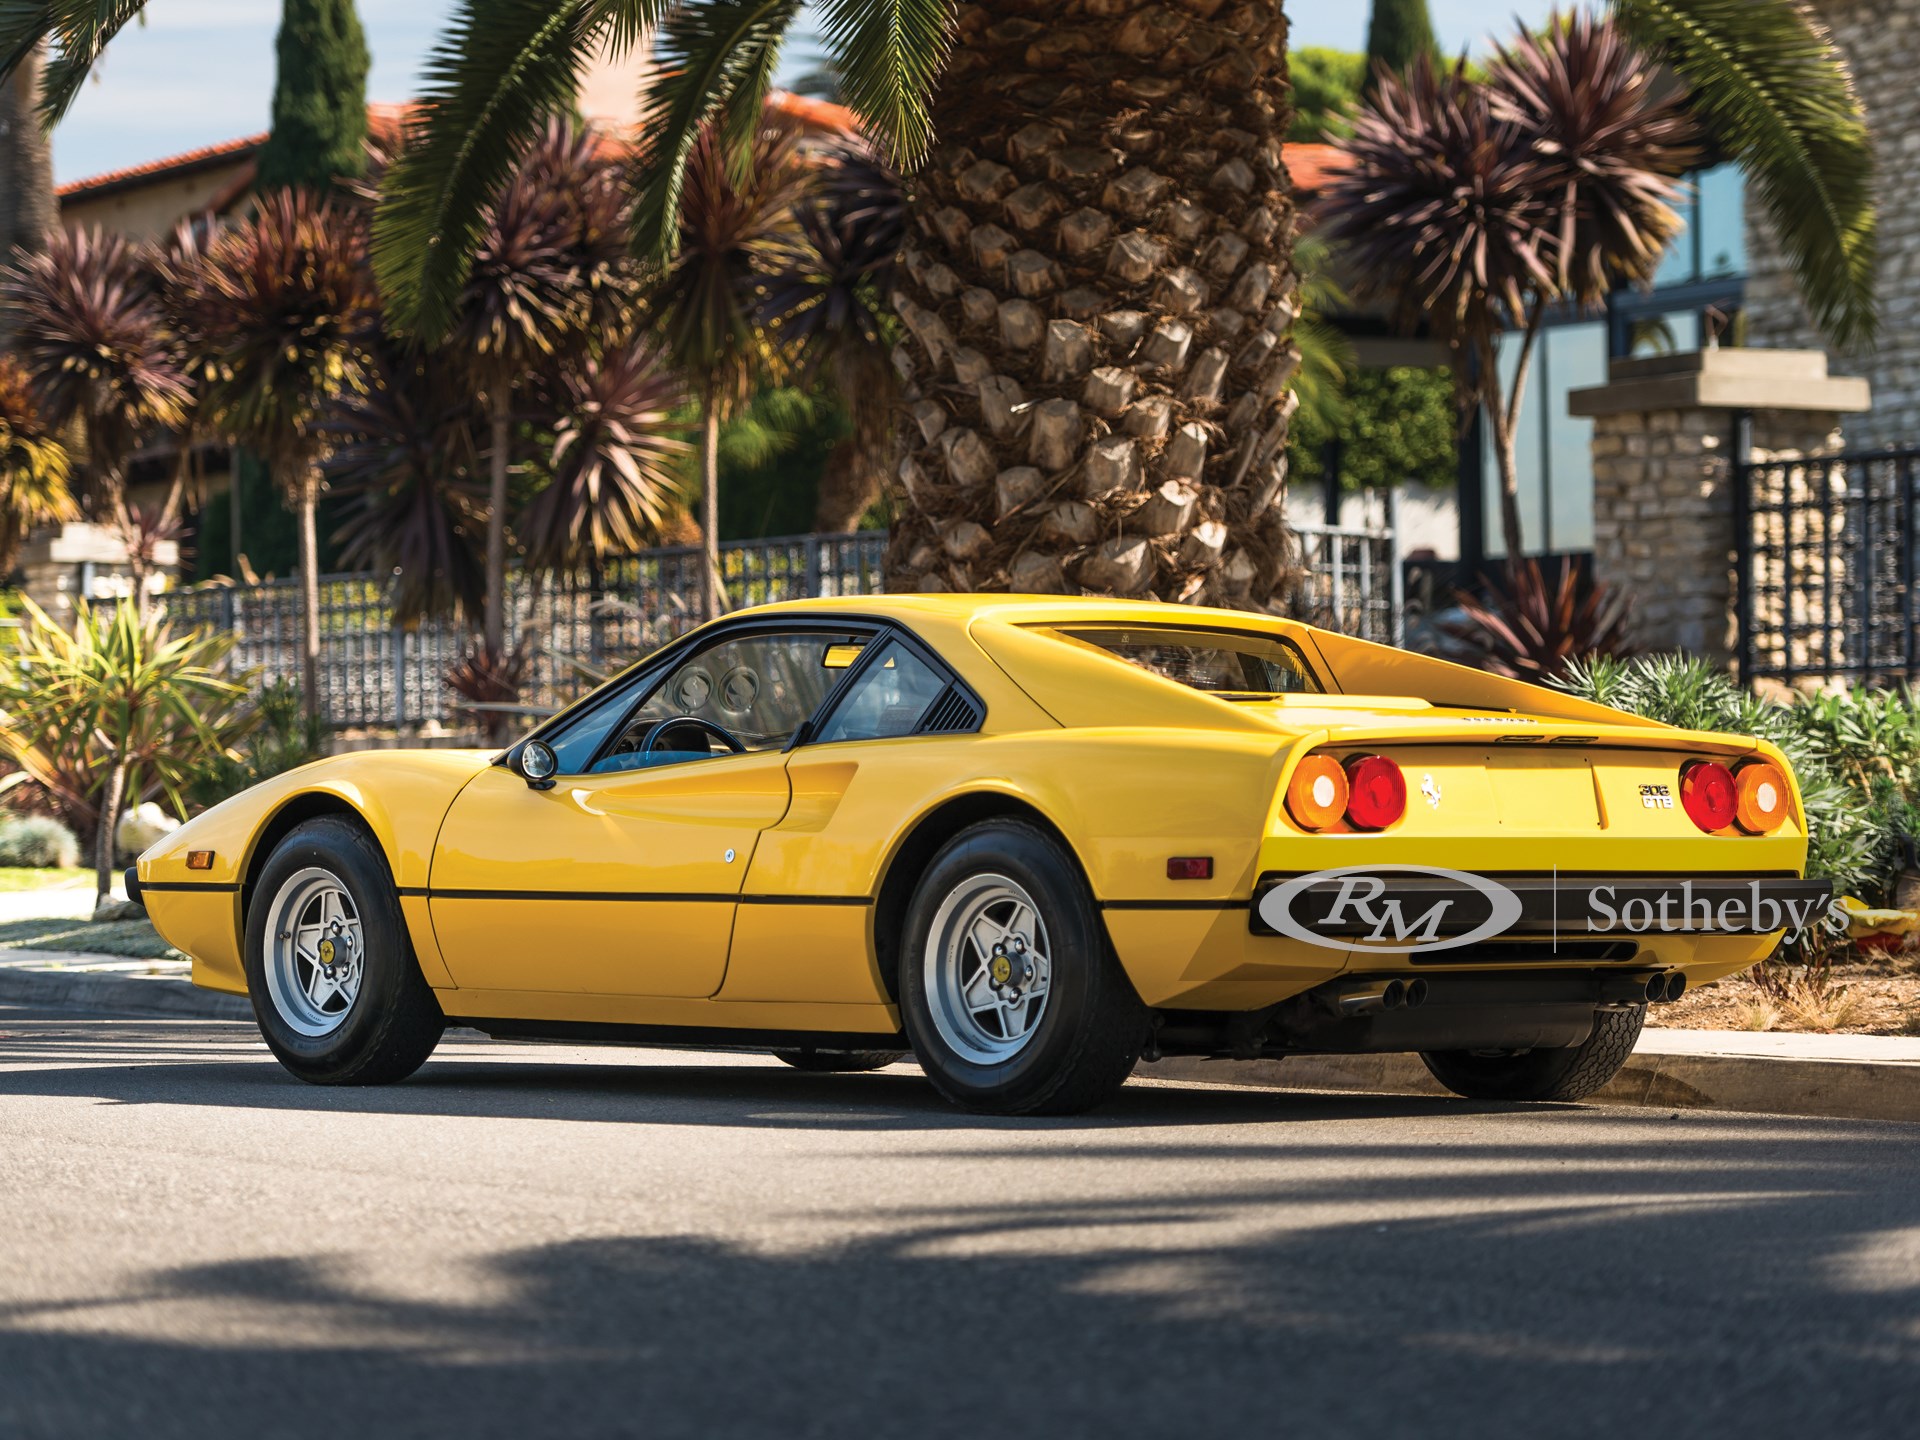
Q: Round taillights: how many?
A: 4